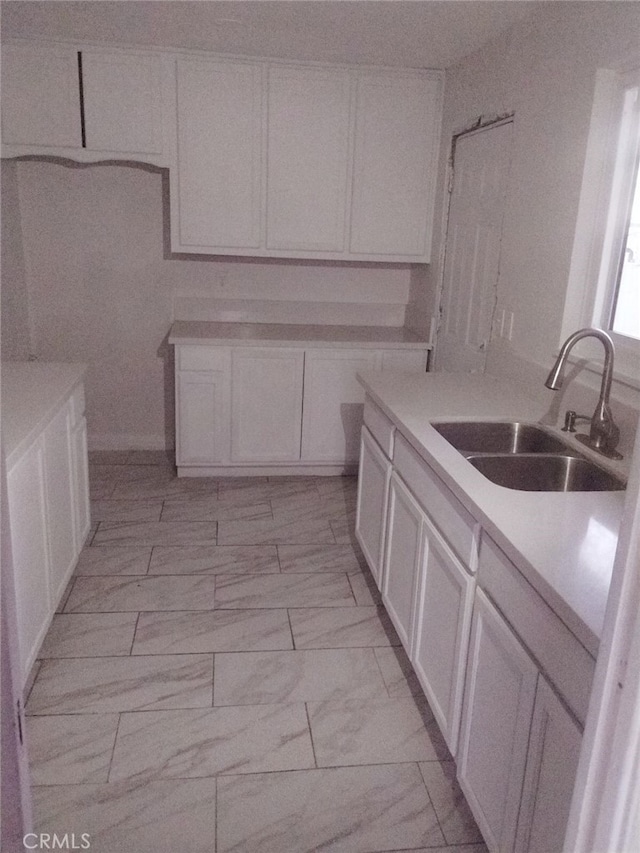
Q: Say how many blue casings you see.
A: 0